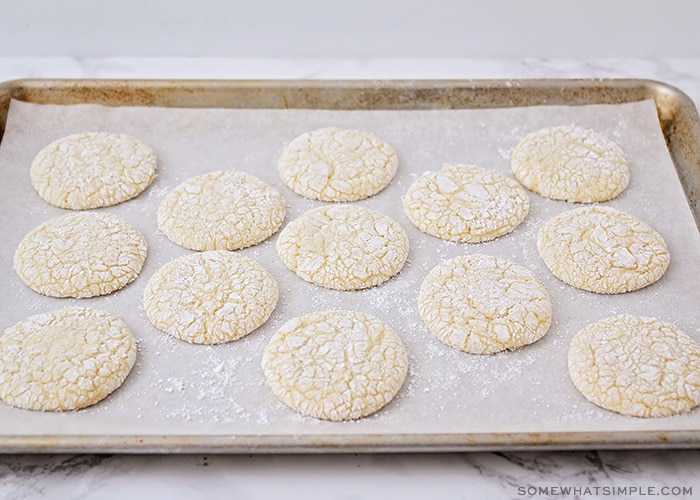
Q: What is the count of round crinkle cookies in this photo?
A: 13